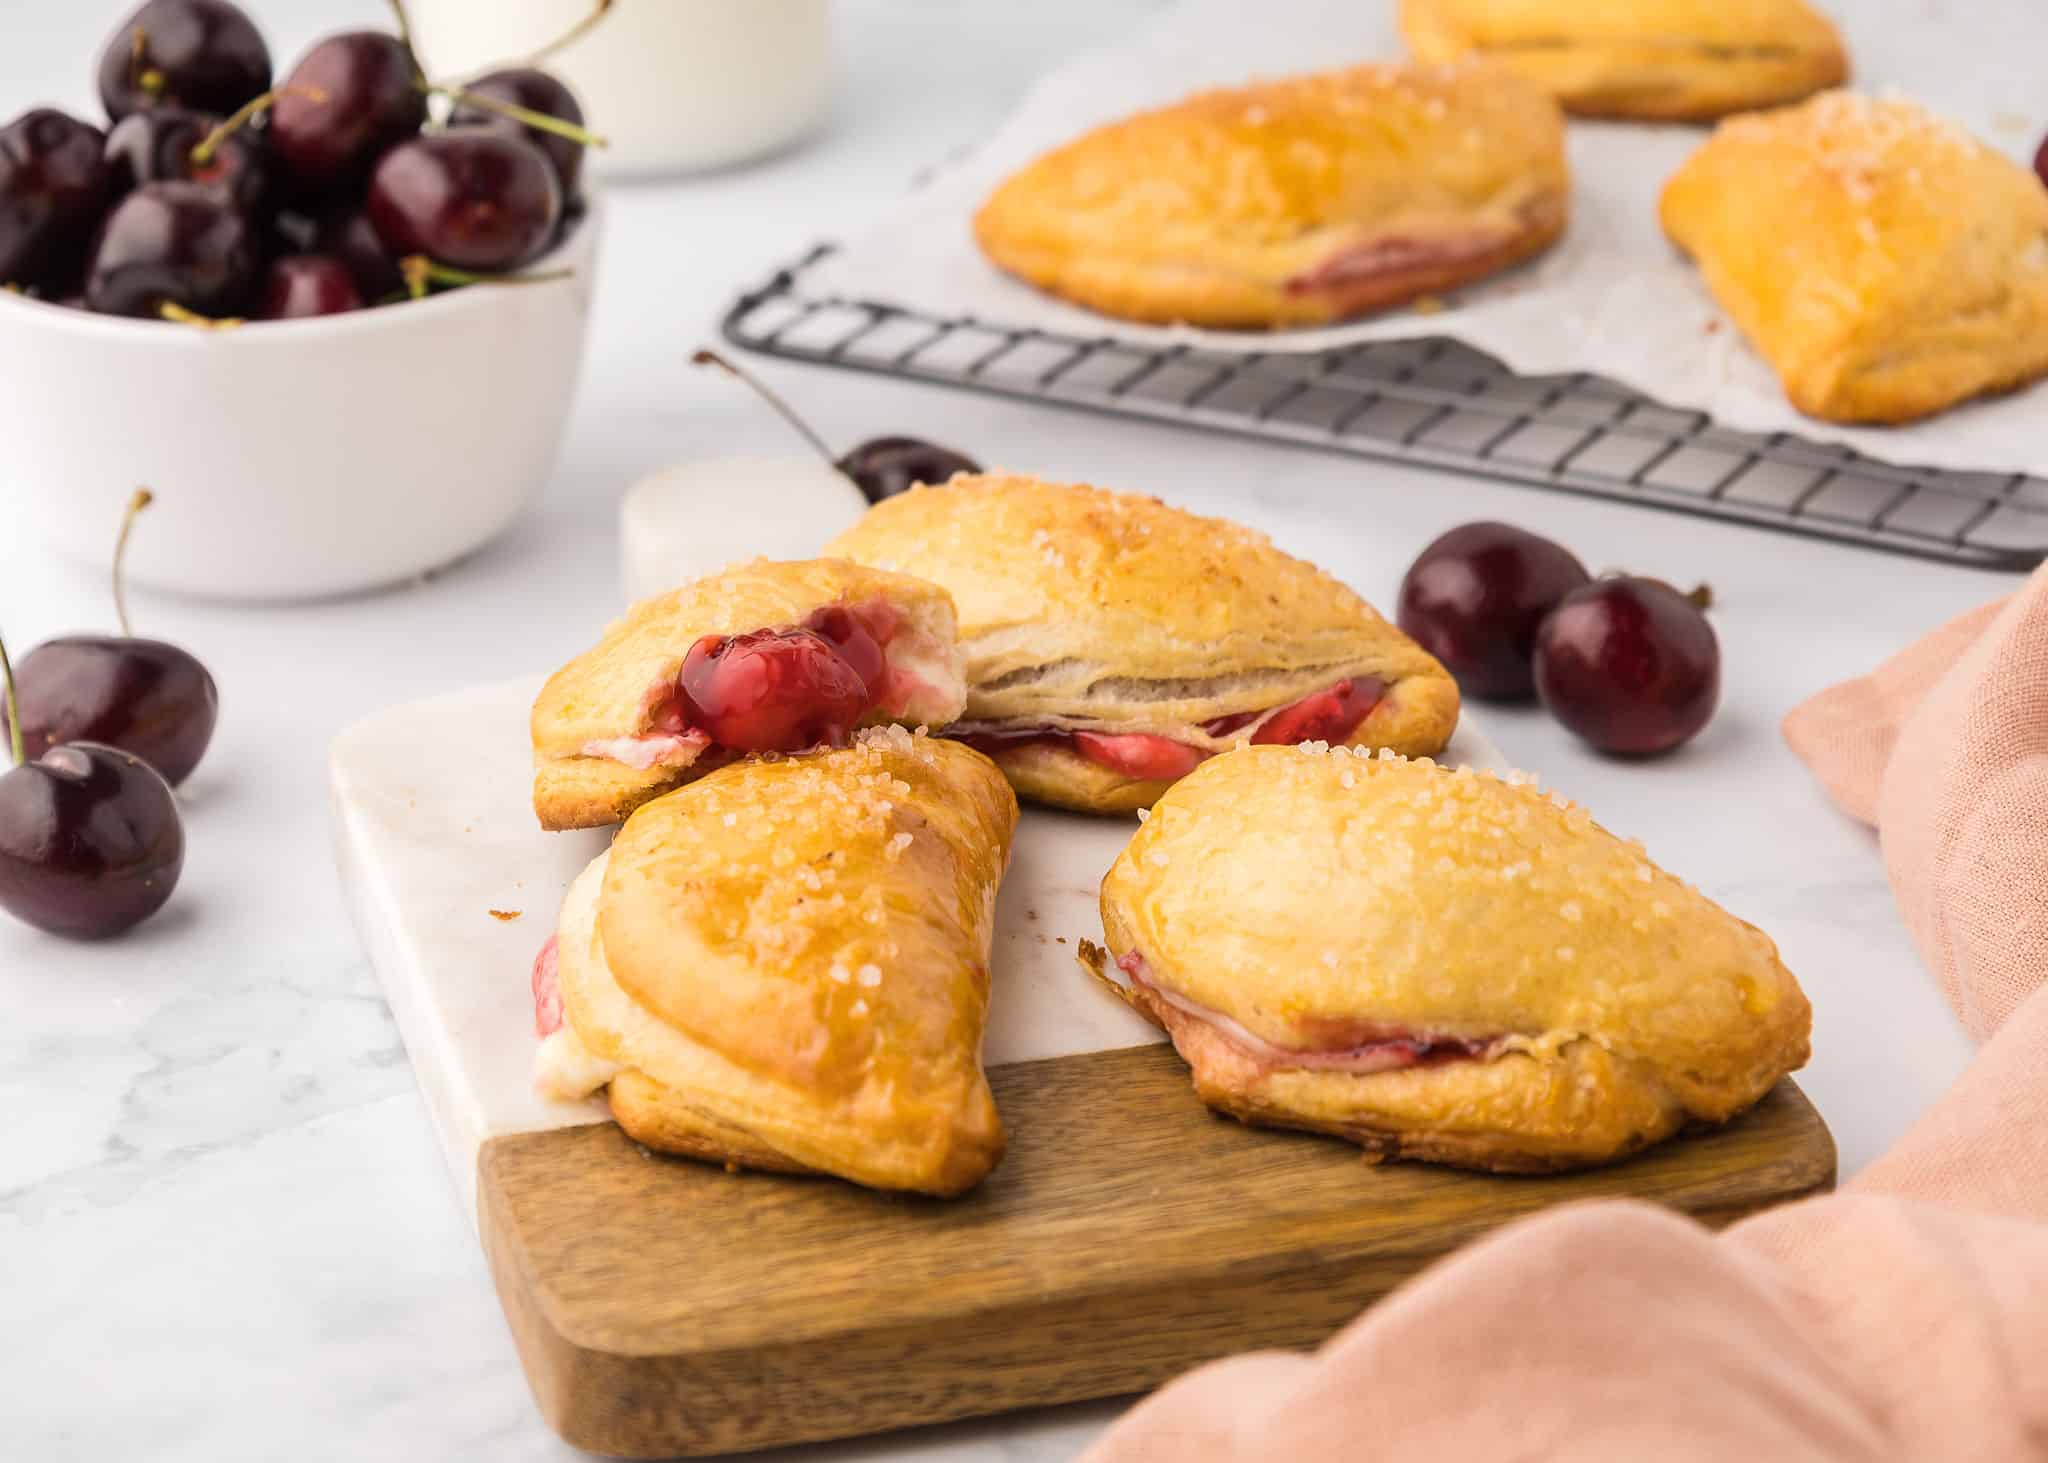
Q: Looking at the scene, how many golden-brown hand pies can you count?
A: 7